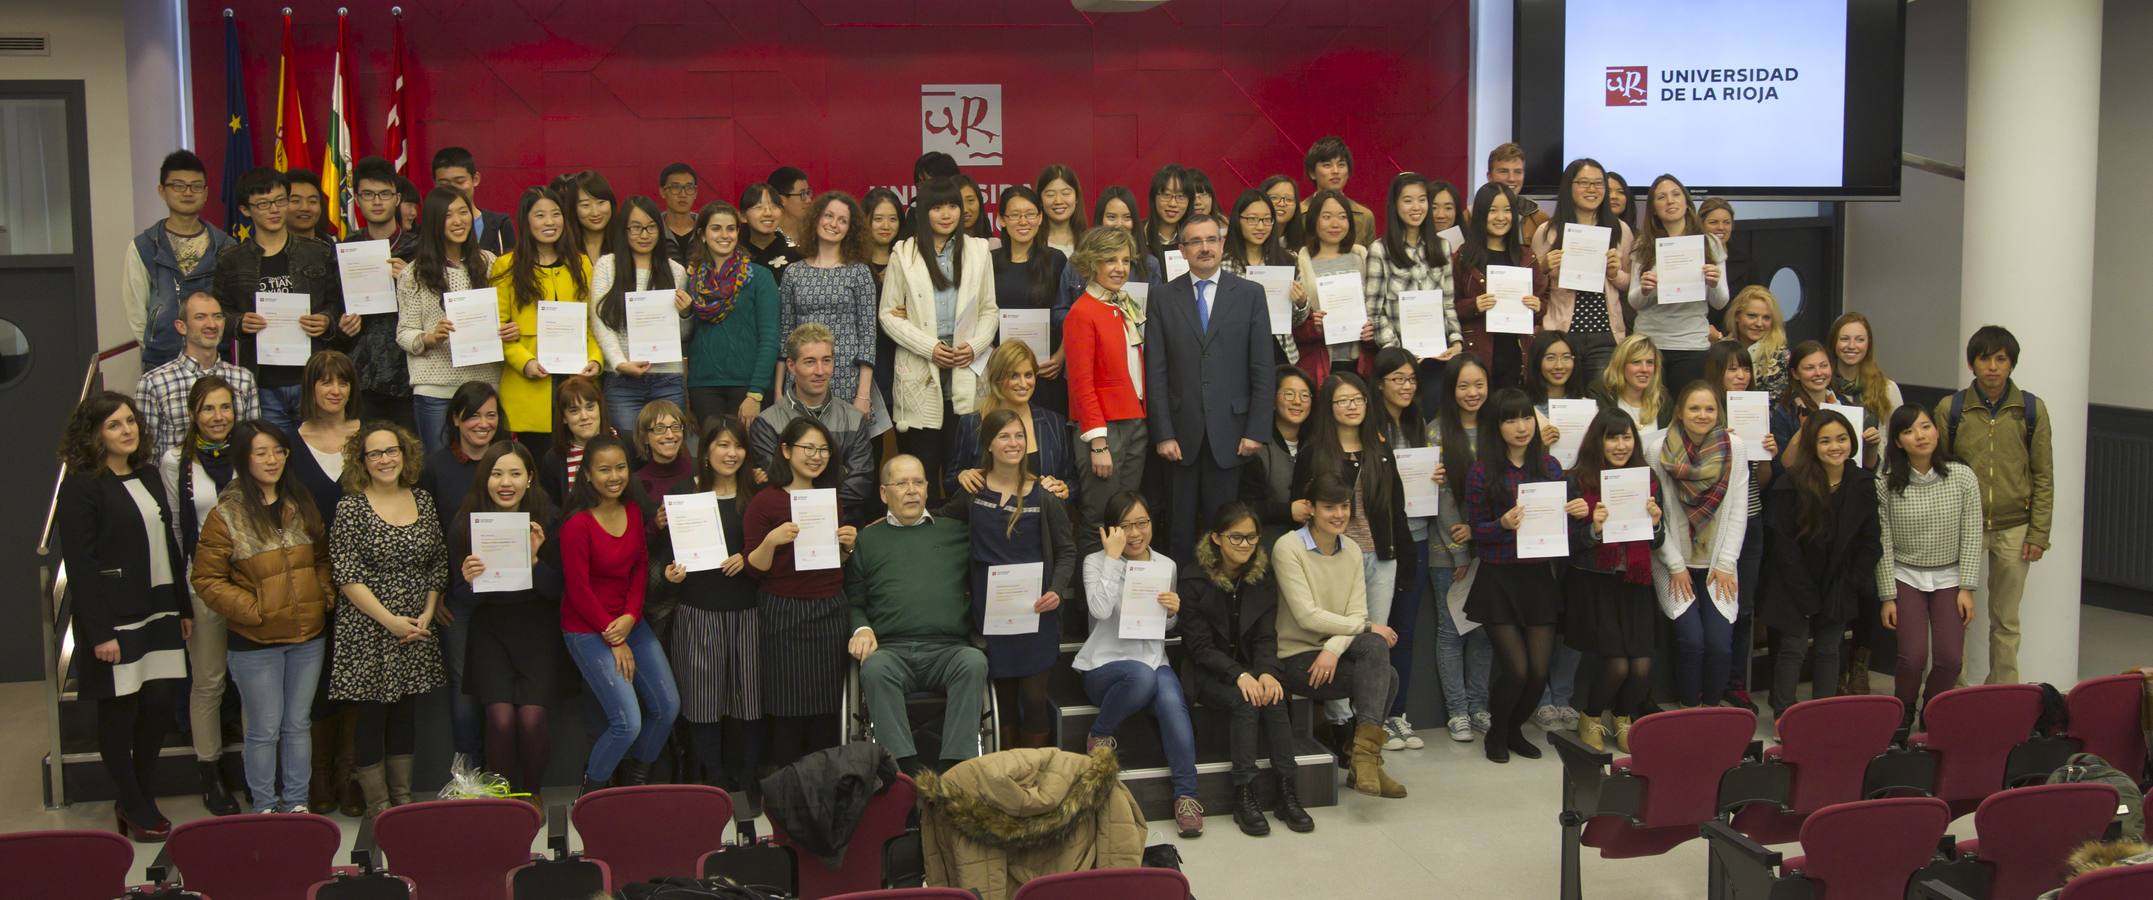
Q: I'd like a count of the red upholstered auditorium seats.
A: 15